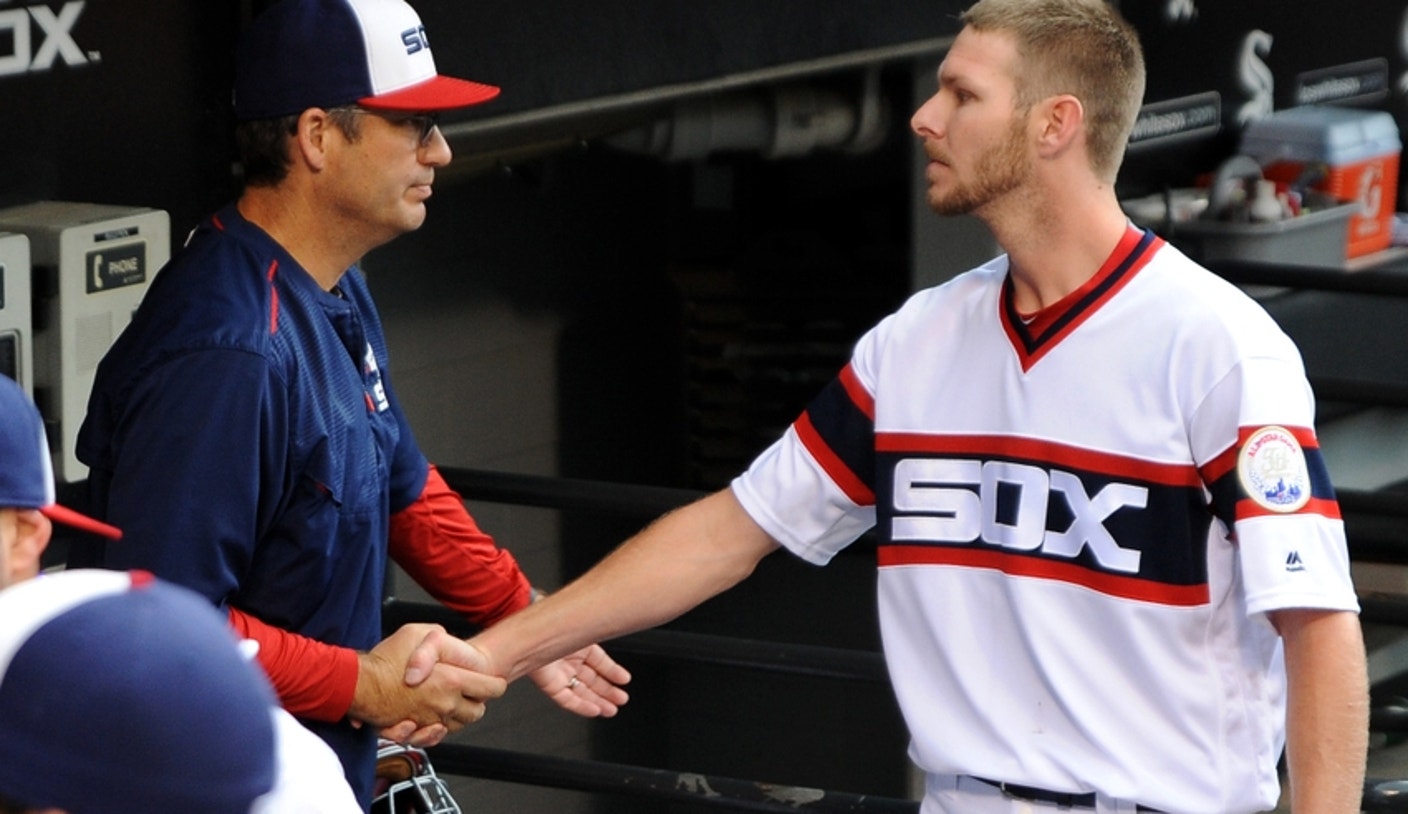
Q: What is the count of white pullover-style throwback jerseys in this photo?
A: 1